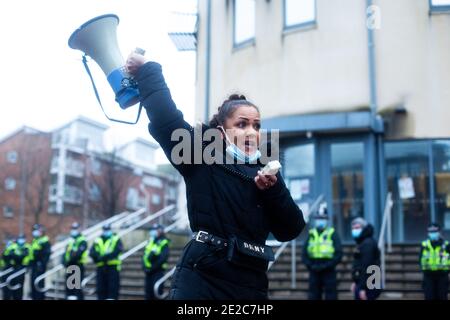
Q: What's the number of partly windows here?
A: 3